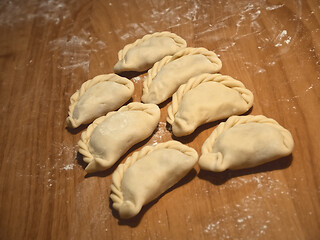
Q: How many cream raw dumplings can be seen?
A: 7